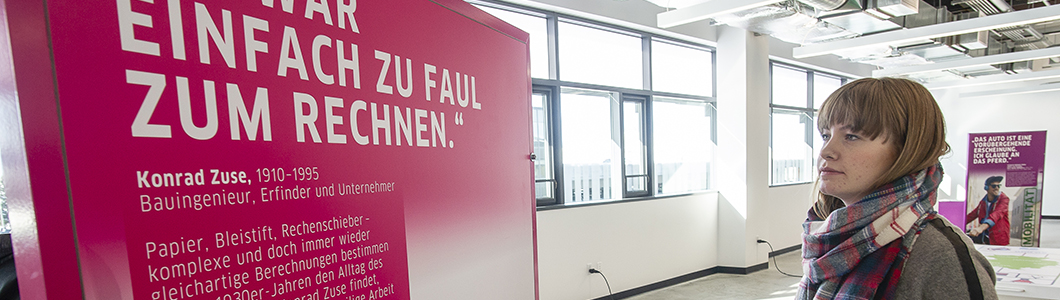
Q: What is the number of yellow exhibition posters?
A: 0